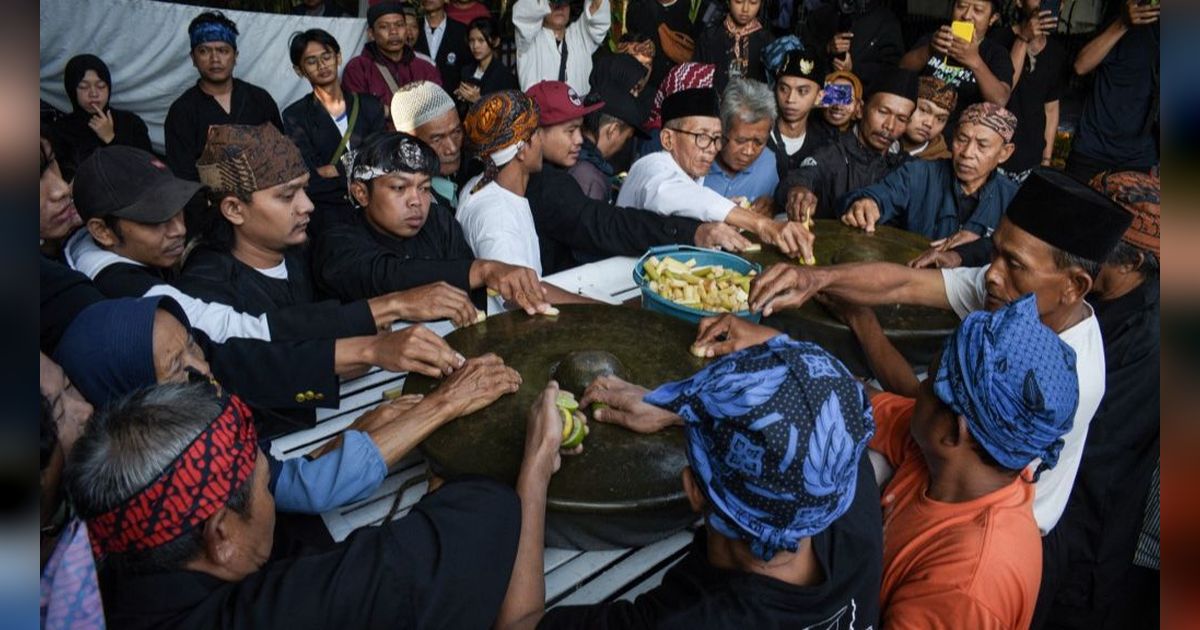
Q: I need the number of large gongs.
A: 2